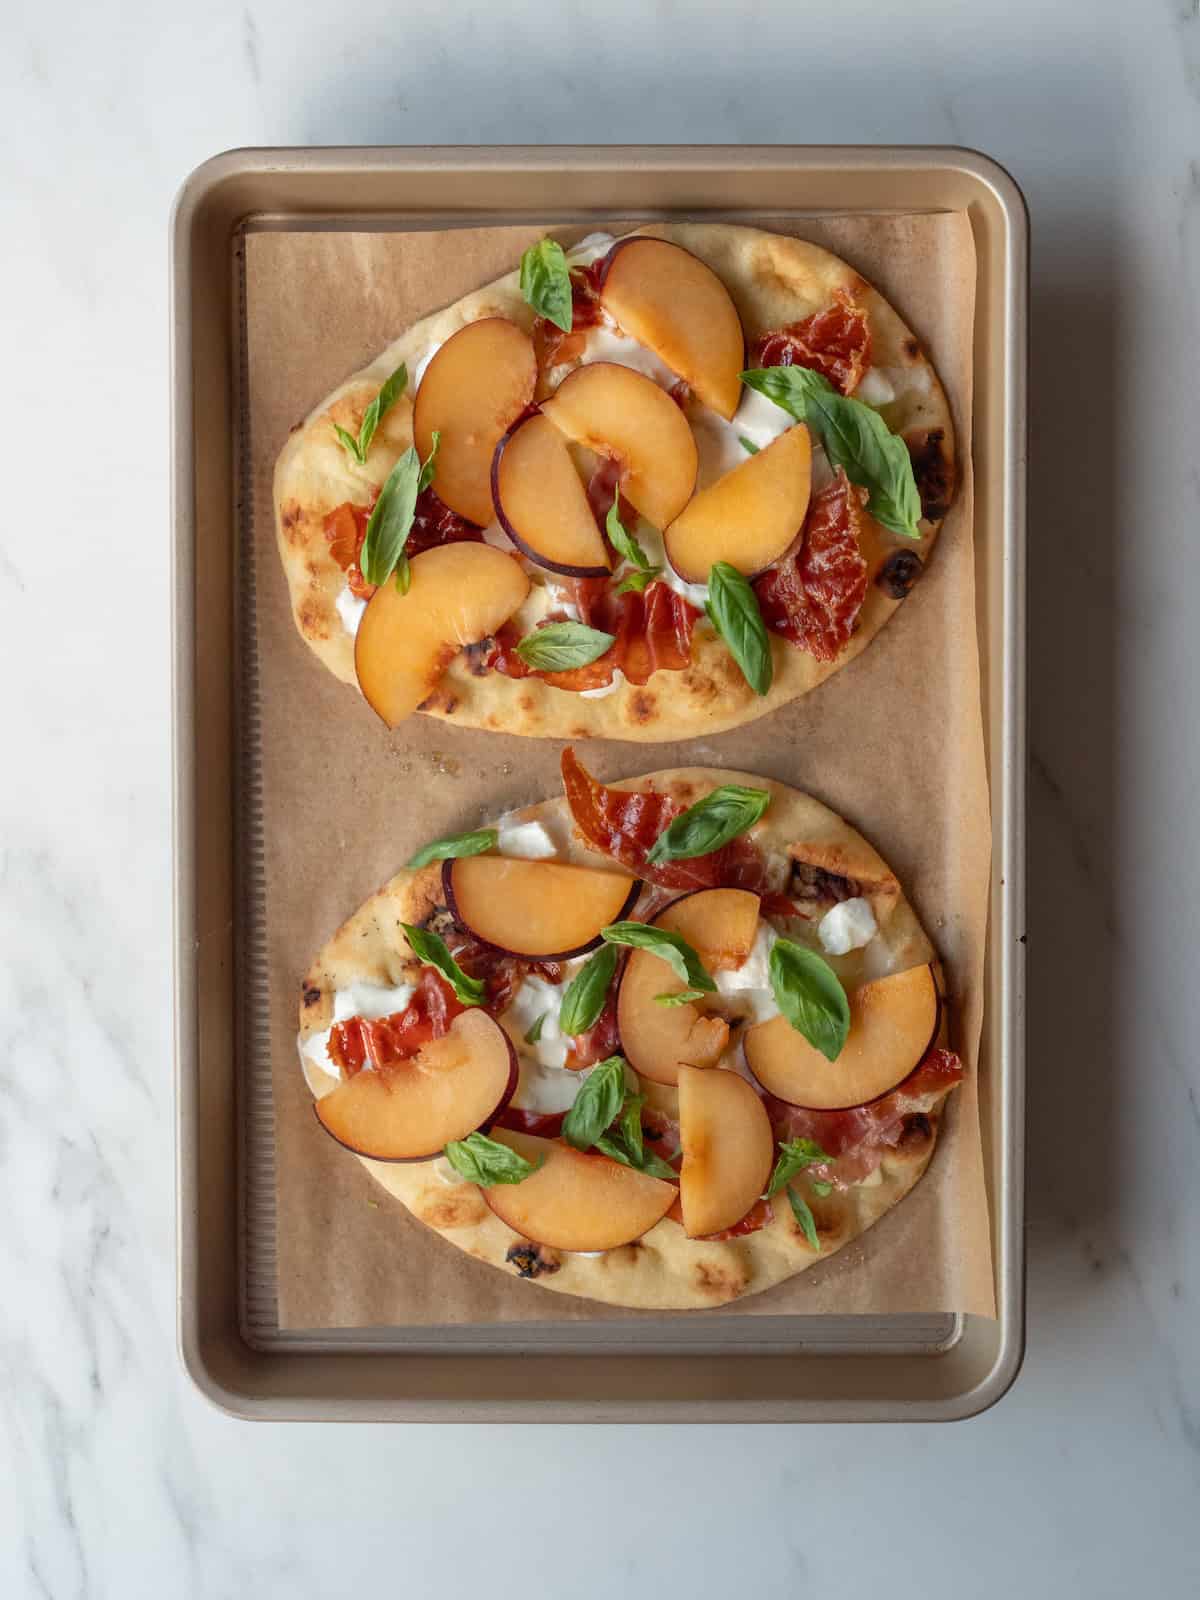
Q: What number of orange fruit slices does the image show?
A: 12